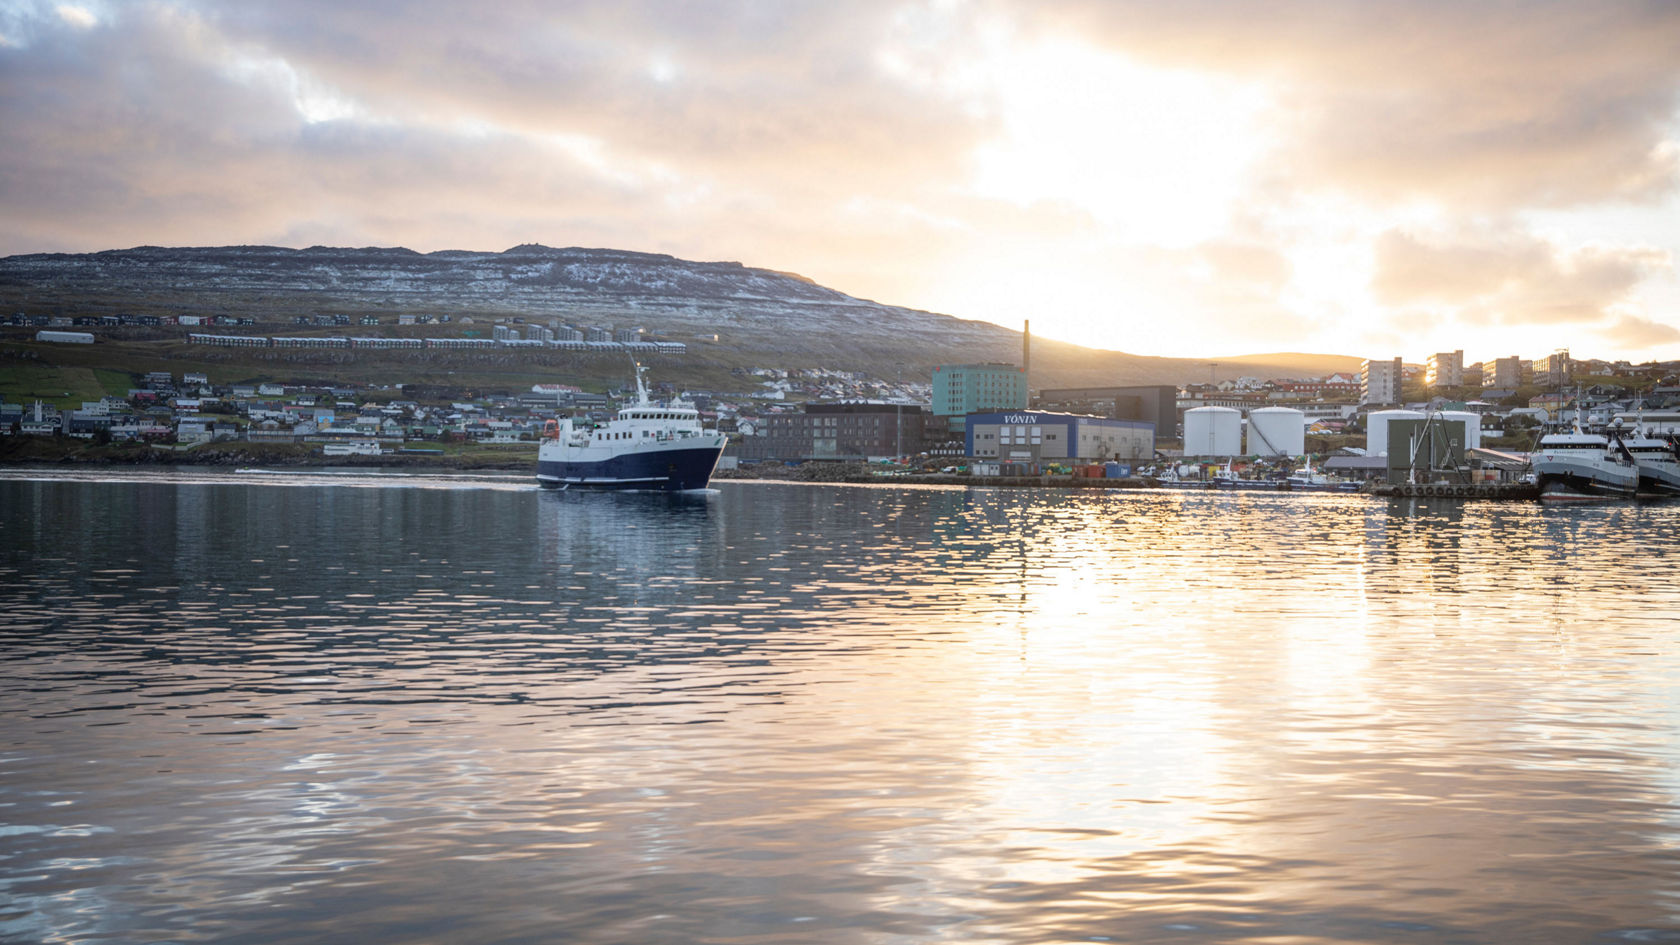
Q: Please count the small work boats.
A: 3